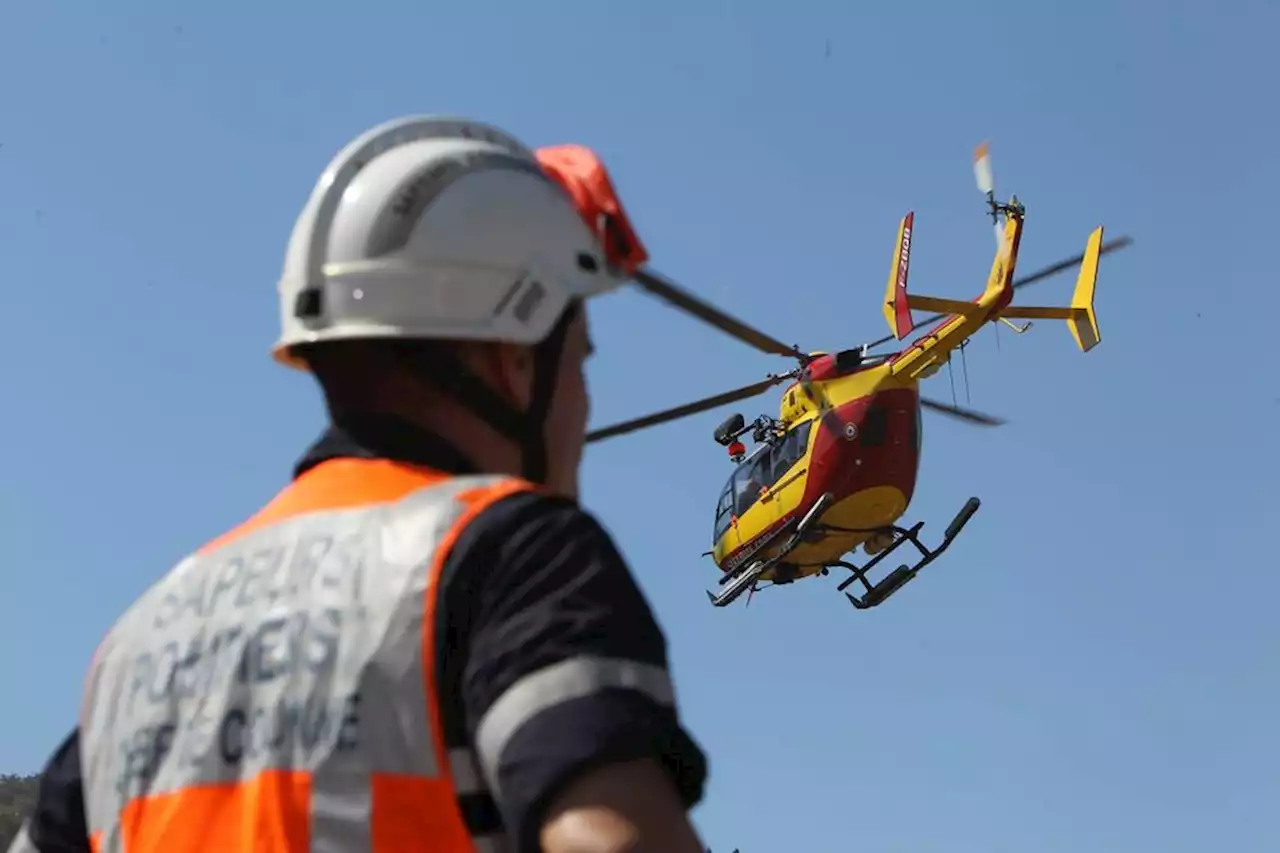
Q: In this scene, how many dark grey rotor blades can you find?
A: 4